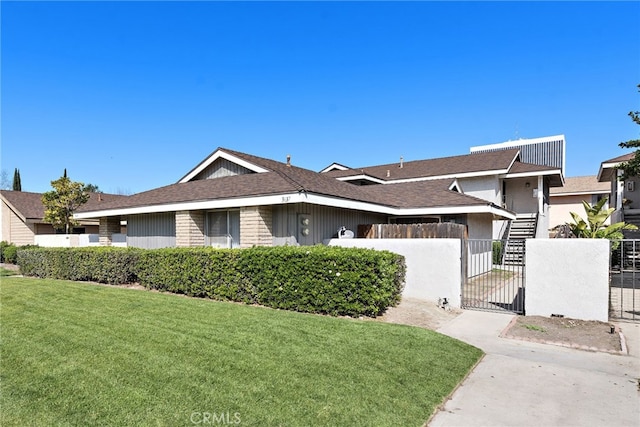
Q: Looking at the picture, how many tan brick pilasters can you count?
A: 3